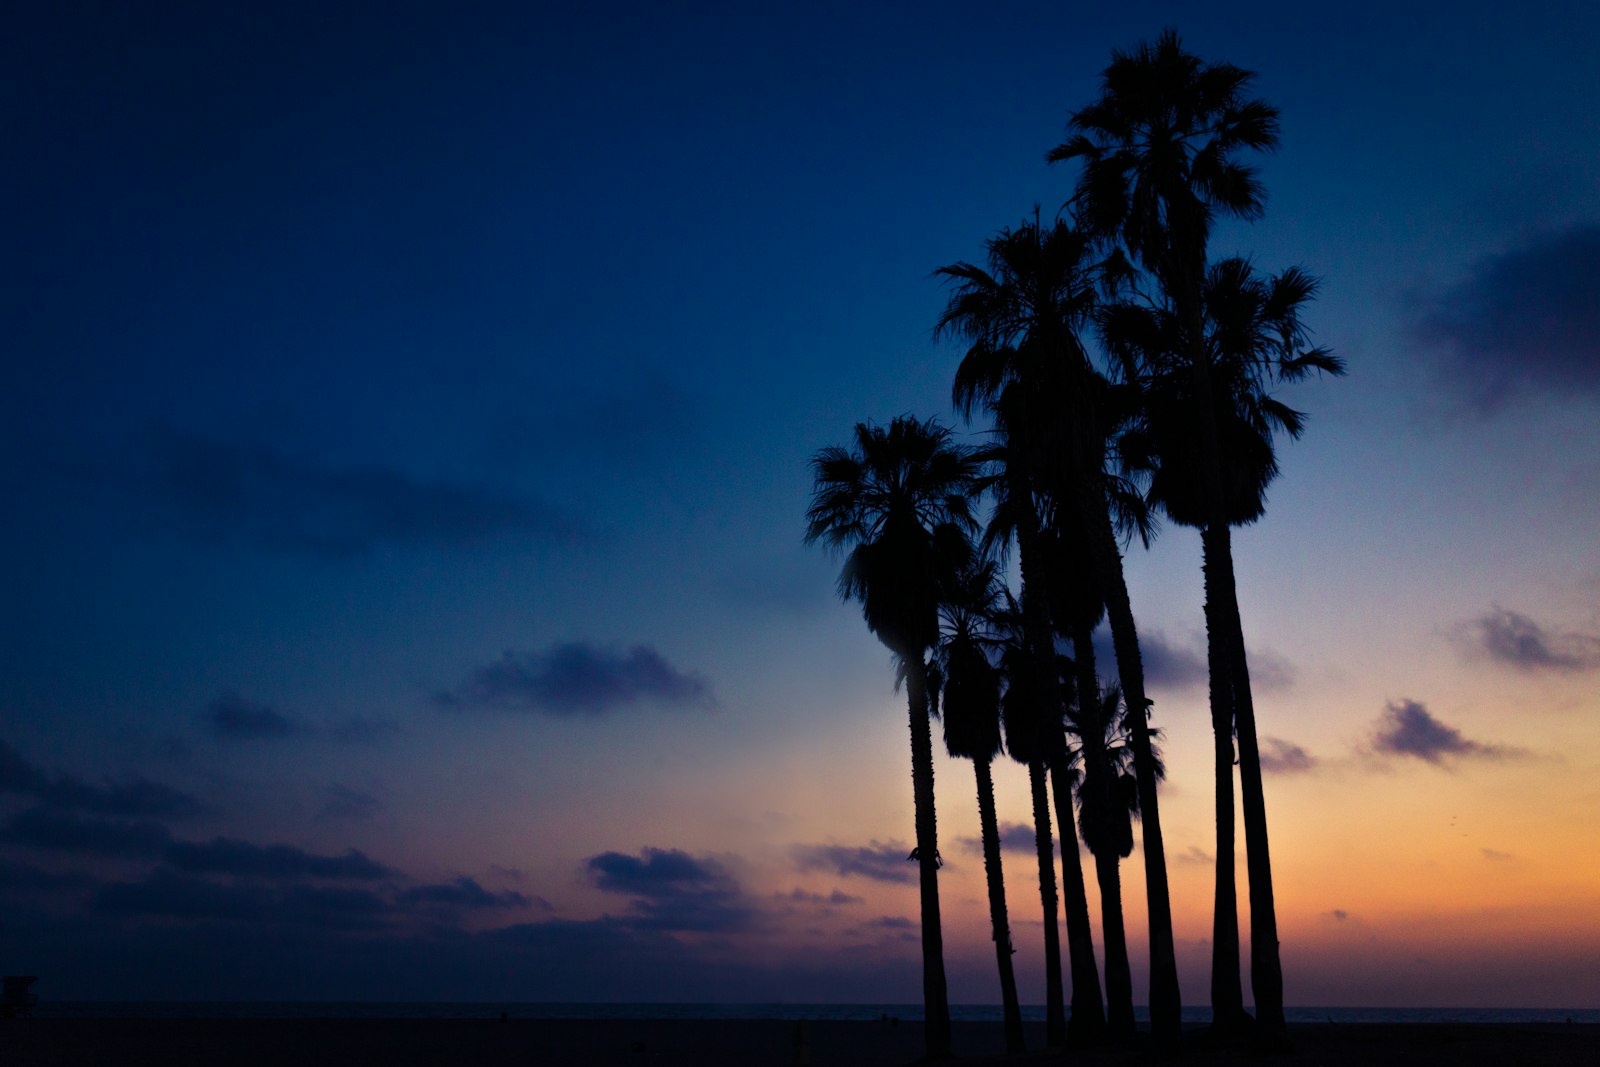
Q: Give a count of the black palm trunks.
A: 8